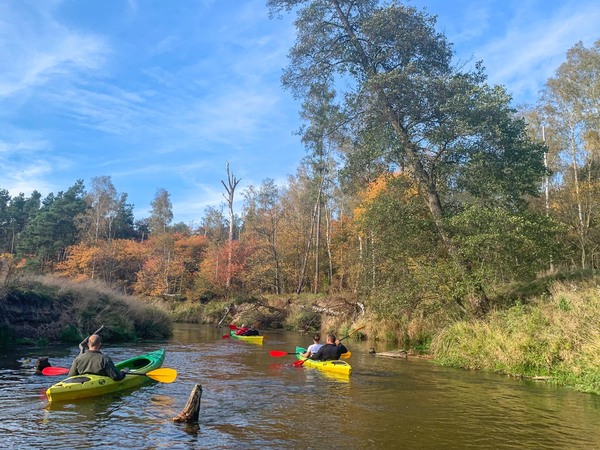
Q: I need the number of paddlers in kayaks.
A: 5